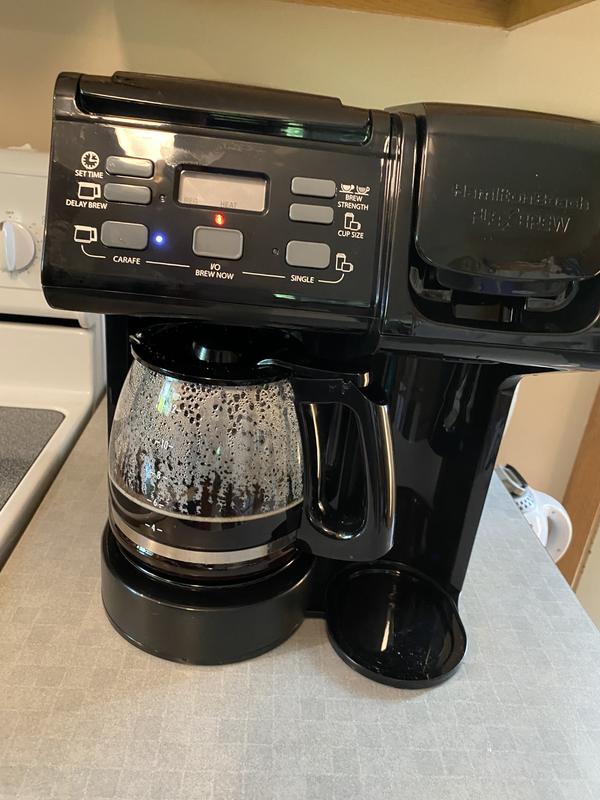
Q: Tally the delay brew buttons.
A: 1